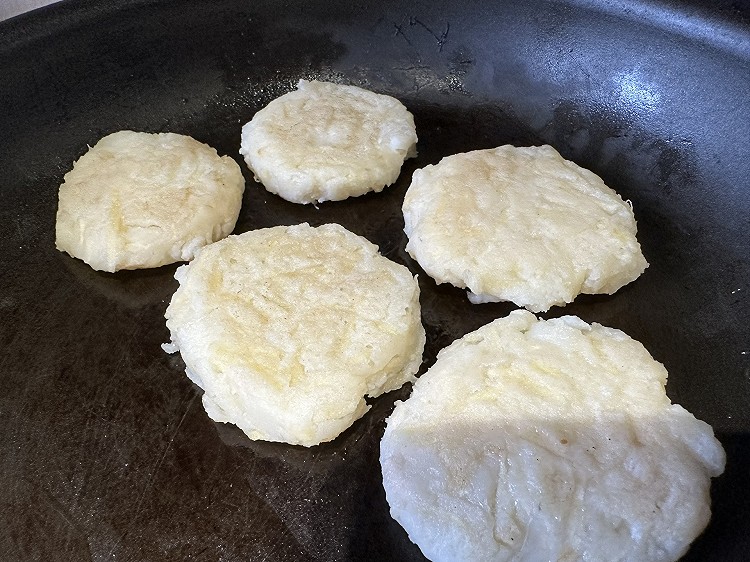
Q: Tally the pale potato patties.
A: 5